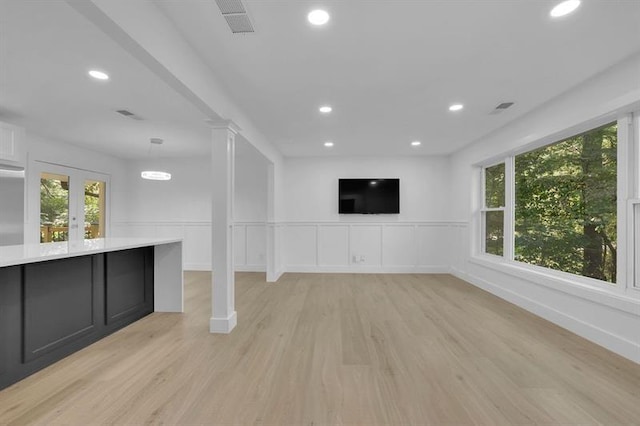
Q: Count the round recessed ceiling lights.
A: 7